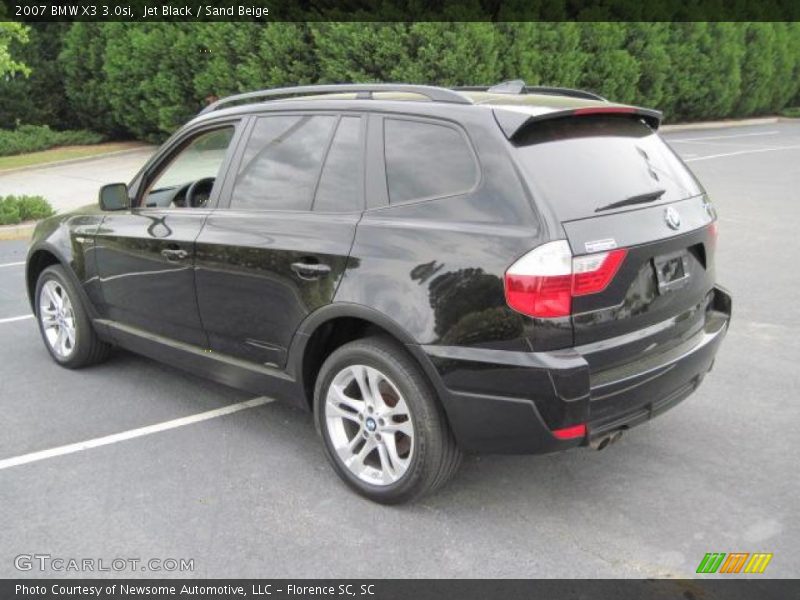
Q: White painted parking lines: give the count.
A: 5